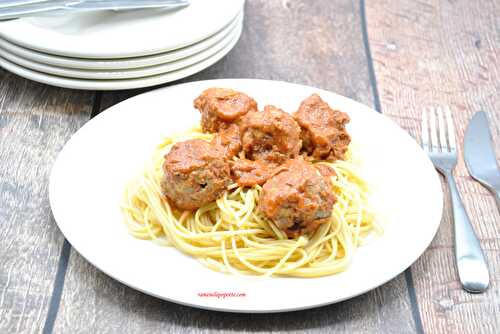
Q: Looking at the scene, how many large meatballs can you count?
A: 5